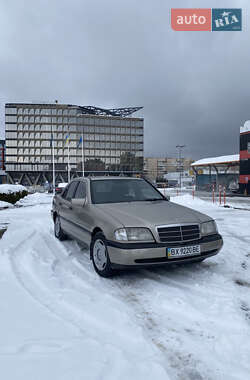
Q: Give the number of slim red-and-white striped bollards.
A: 6